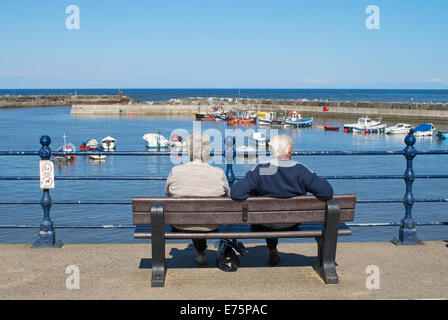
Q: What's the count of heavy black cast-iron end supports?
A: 2